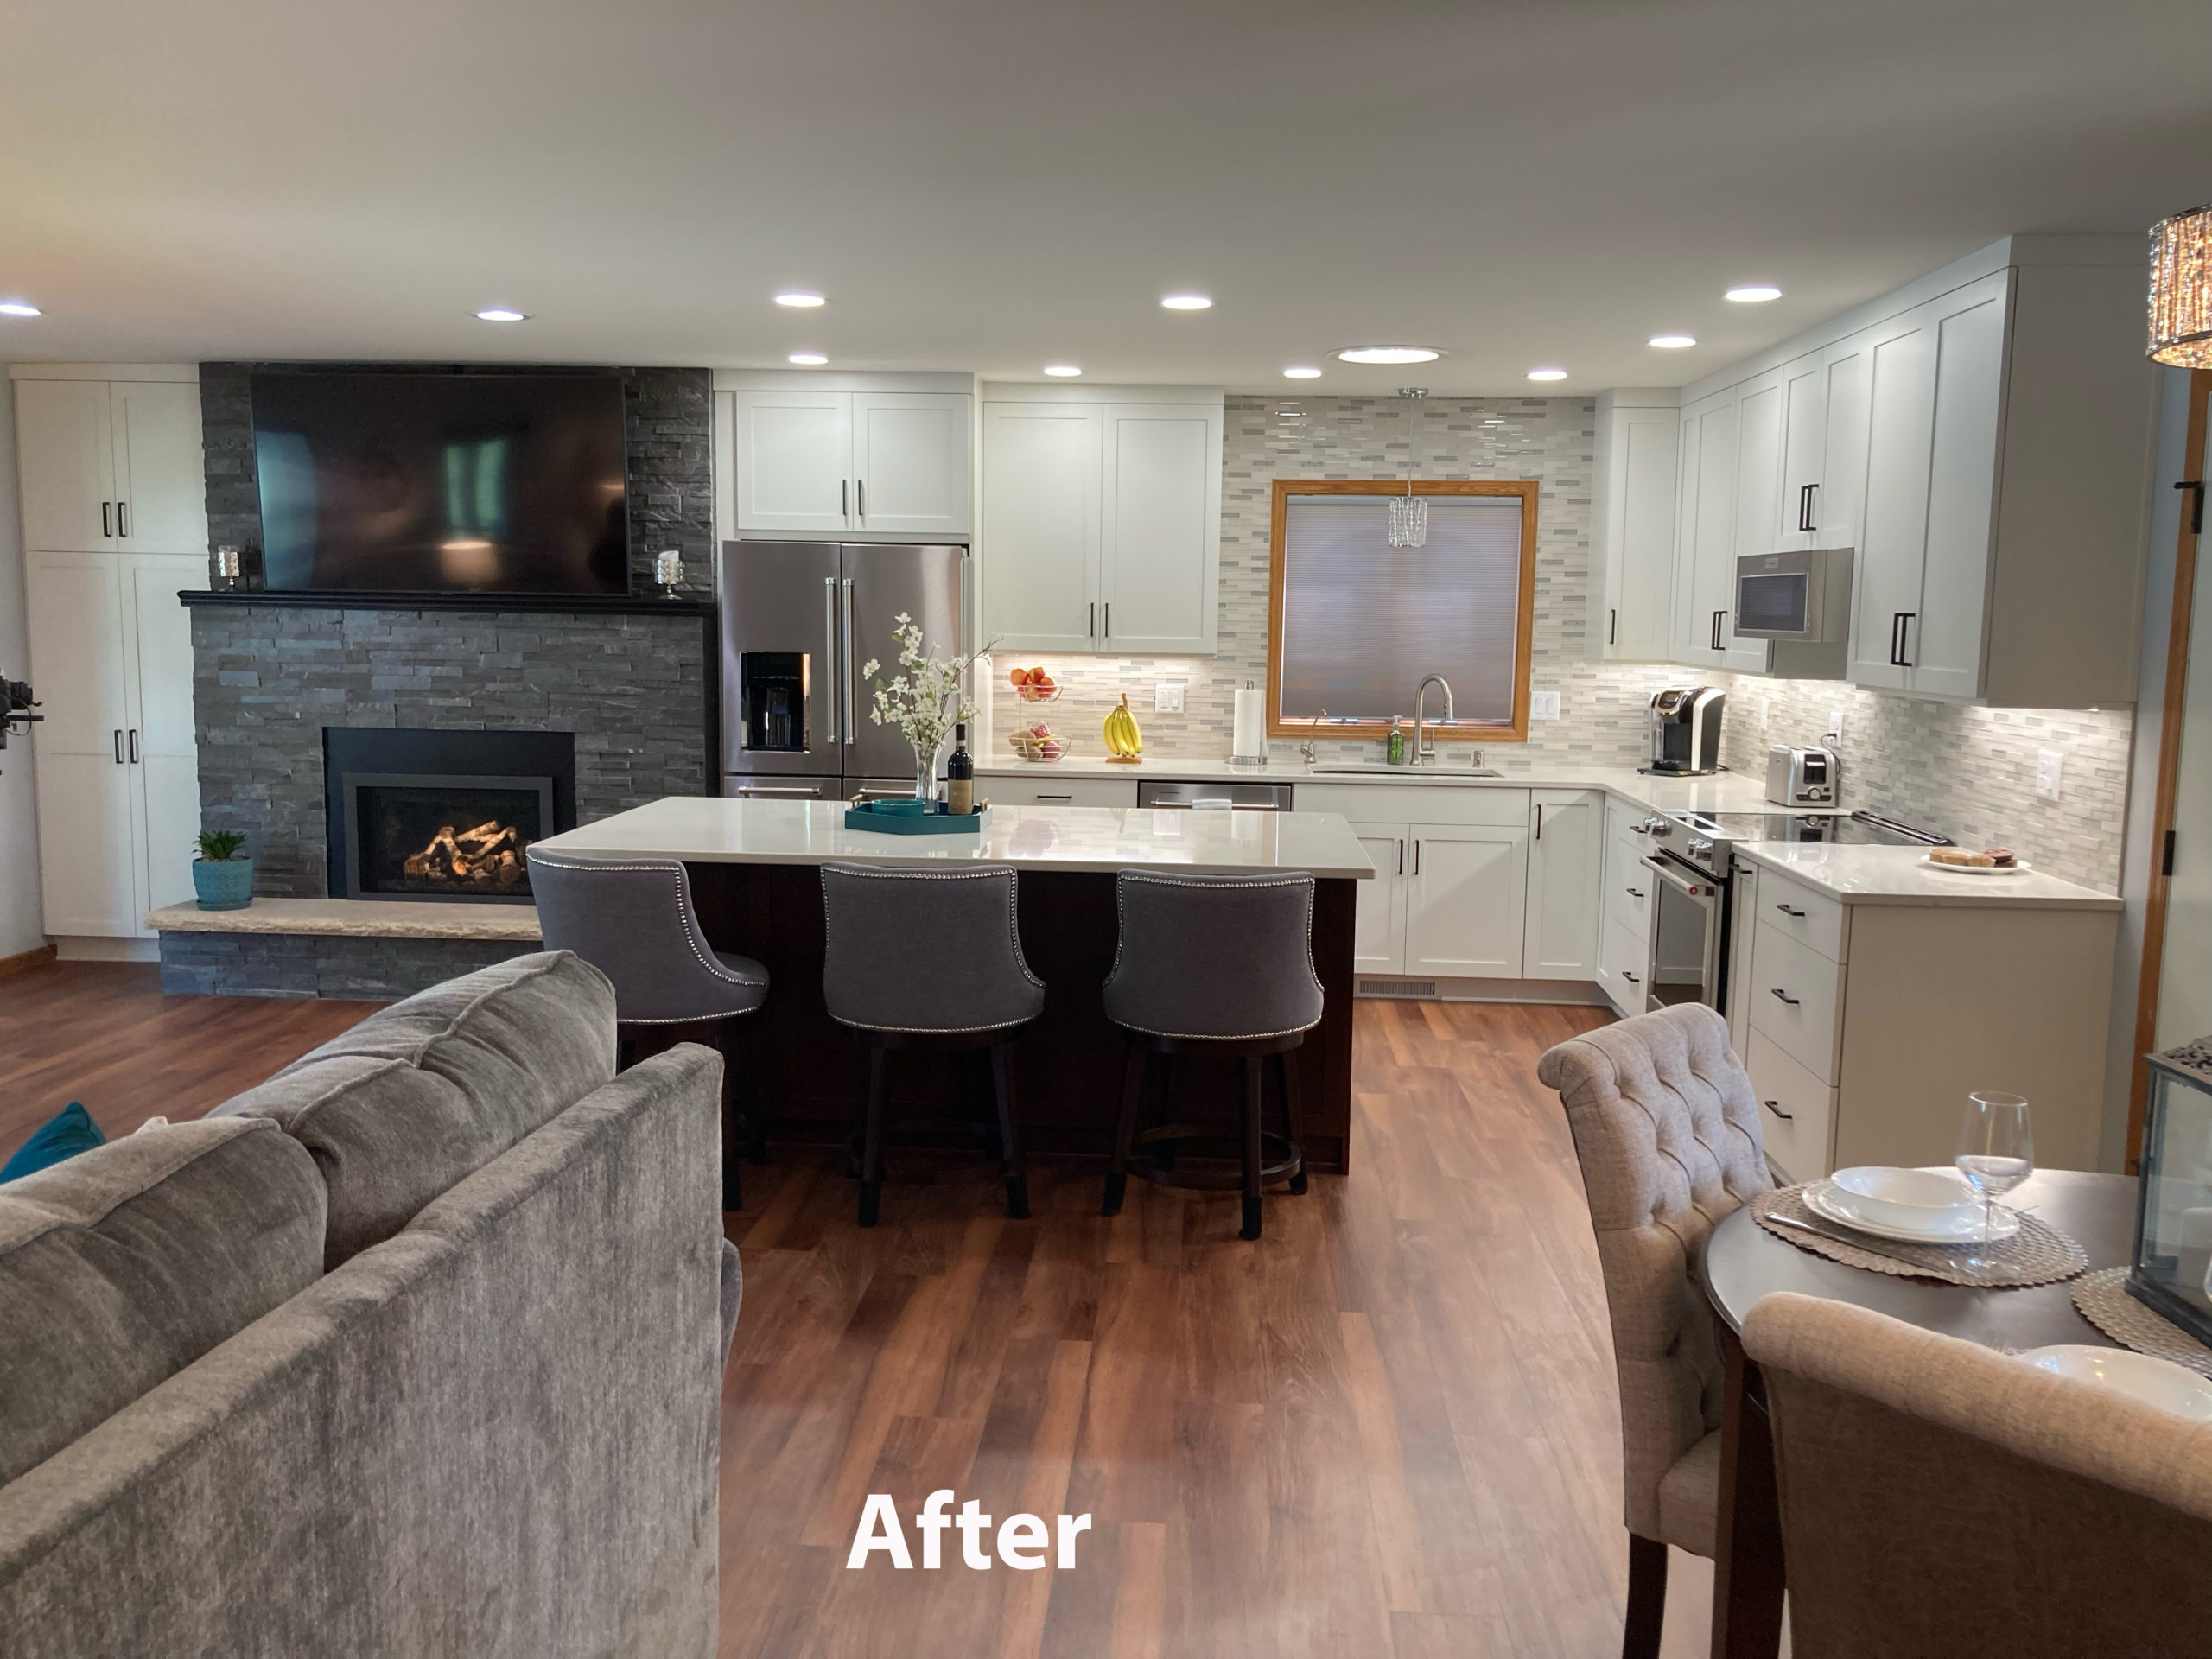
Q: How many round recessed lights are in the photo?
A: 11